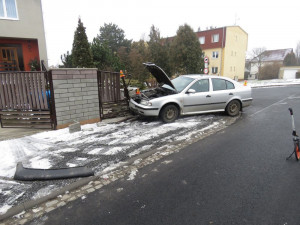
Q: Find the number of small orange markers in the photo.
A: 3